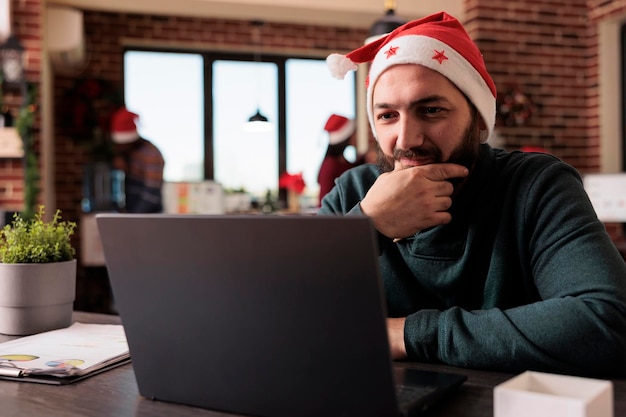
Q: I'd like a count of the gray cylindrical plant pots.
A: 1